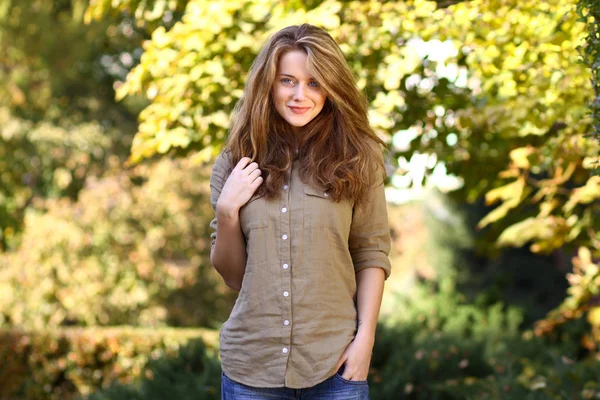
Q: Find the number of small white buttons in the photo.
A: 8